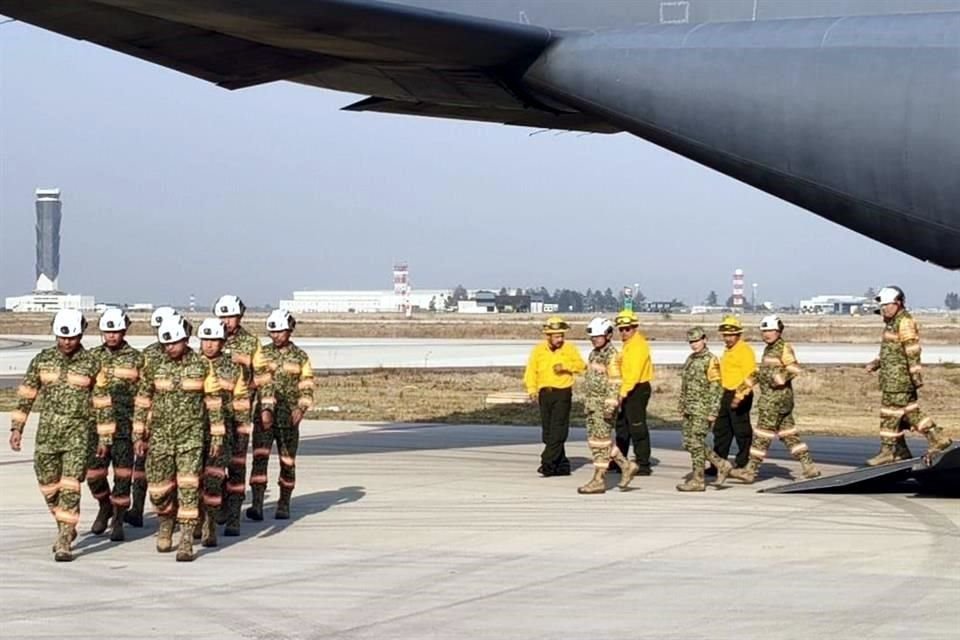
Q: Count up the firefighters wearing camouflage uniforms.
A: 11